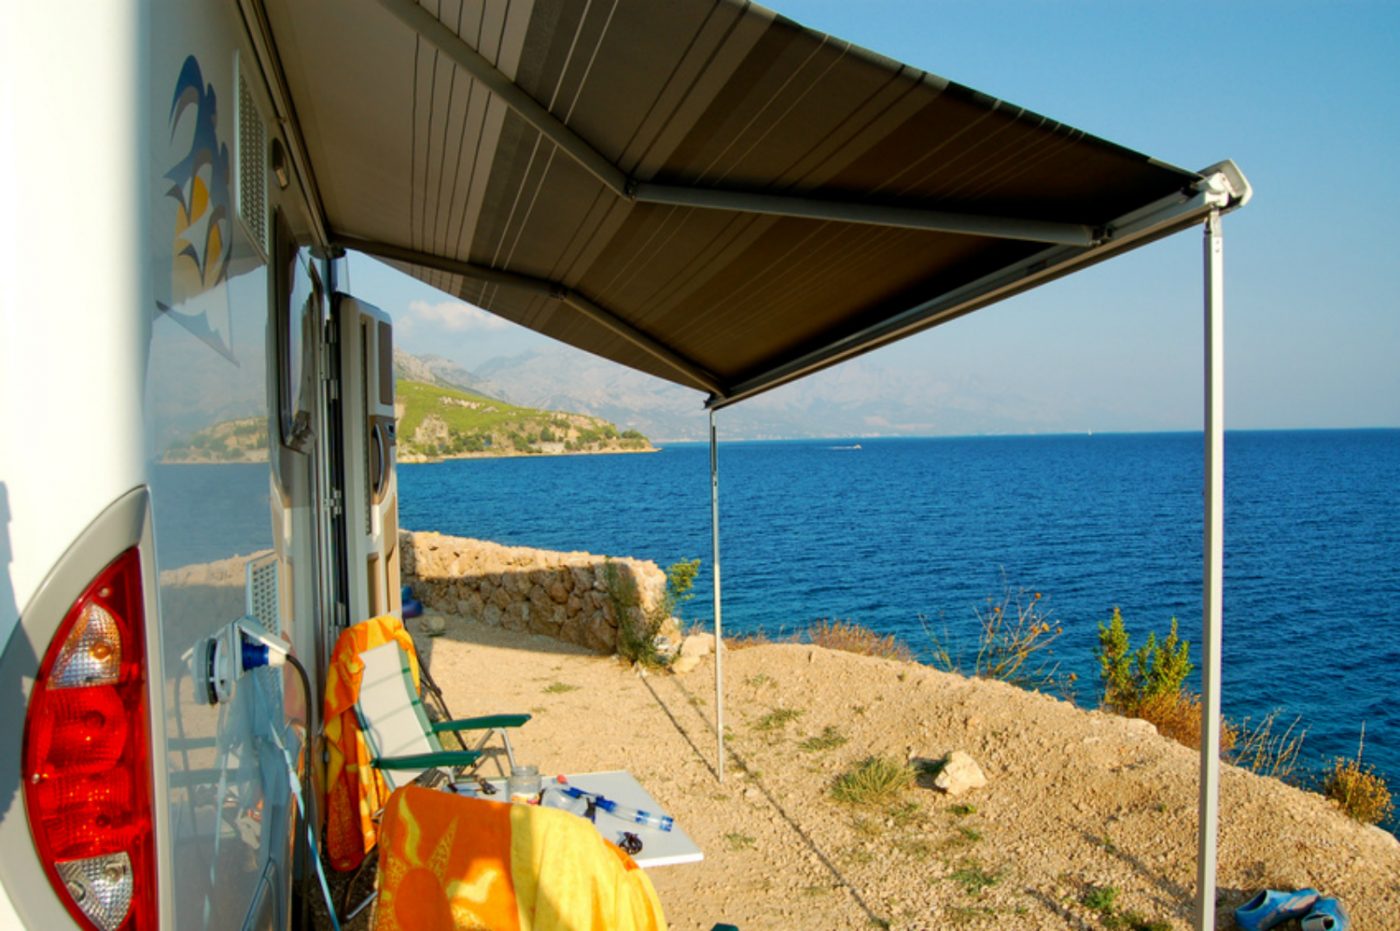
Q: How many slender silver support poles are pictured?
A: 2